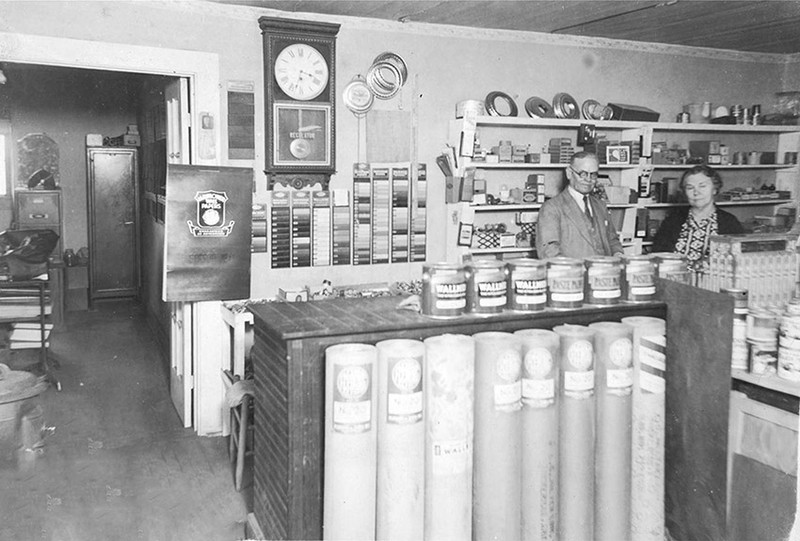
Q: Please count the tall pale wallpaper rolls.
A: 8